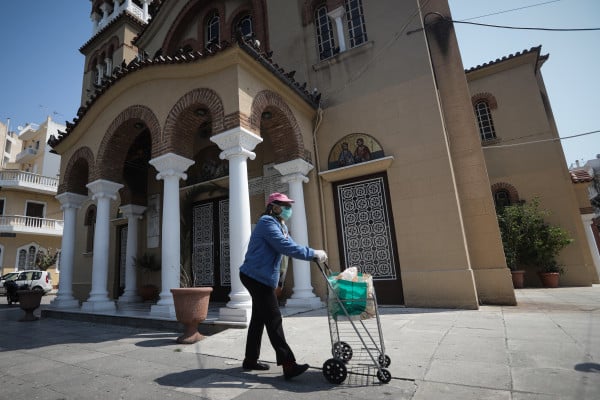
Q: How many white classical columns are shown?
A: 6